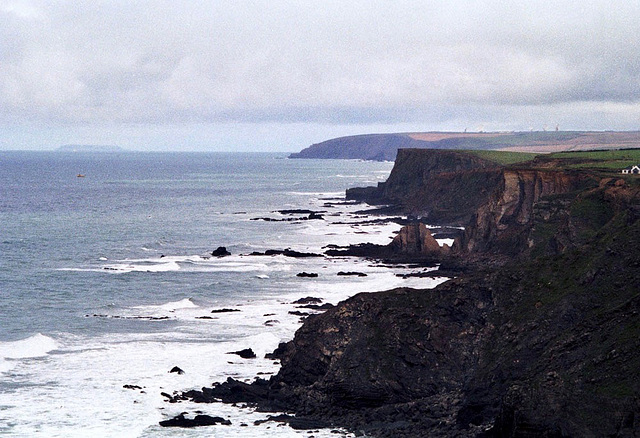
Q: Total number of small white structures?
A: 2